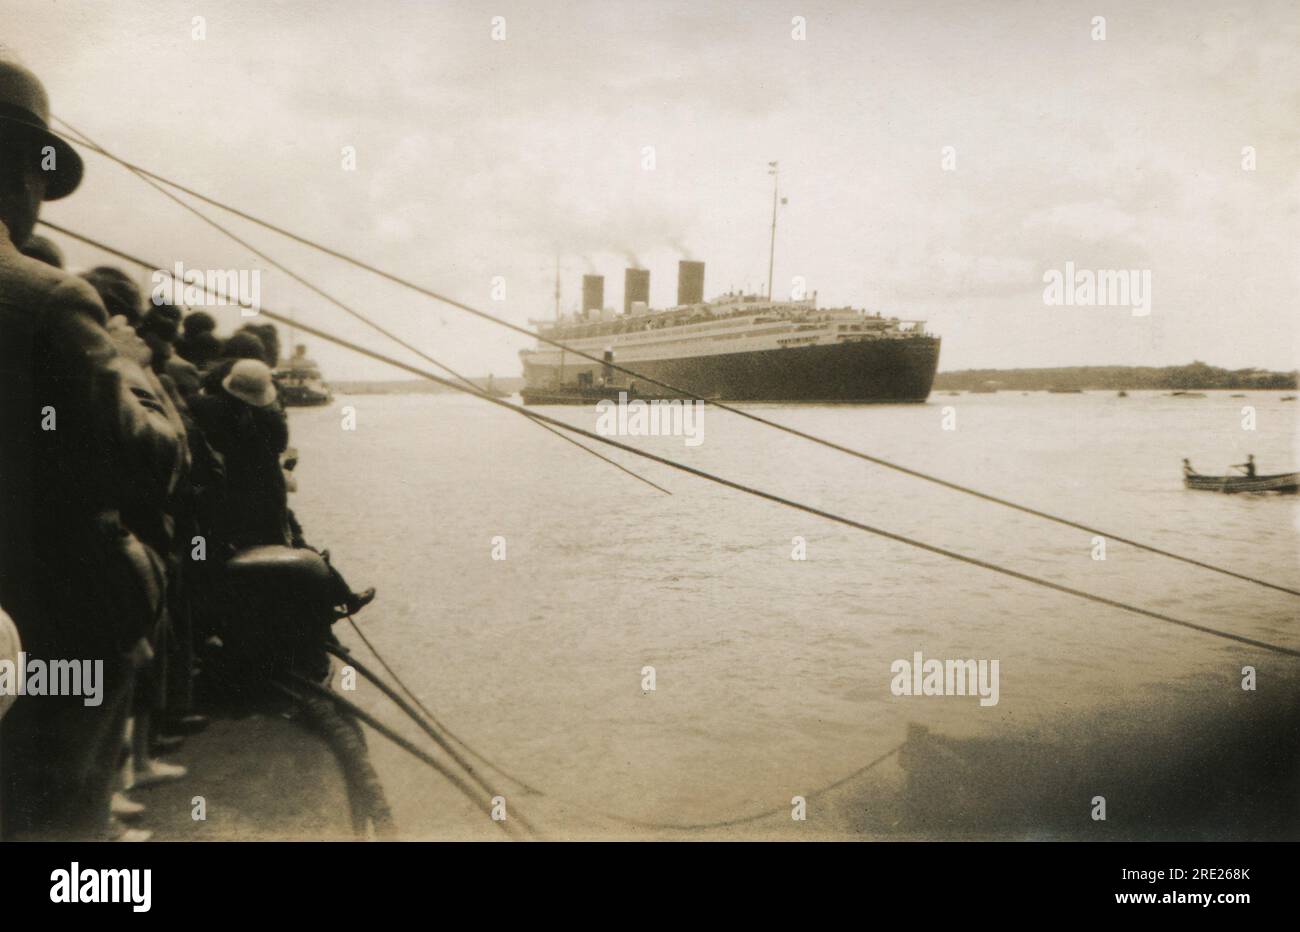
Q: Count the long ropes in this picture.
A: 3